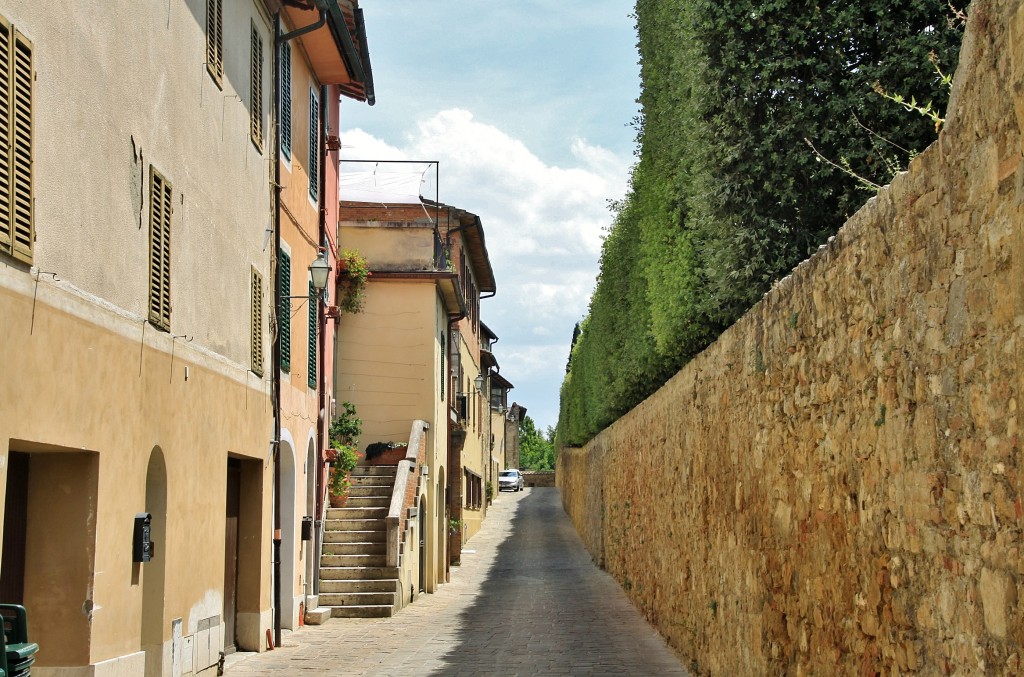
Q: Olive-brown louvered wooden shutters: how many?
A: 5